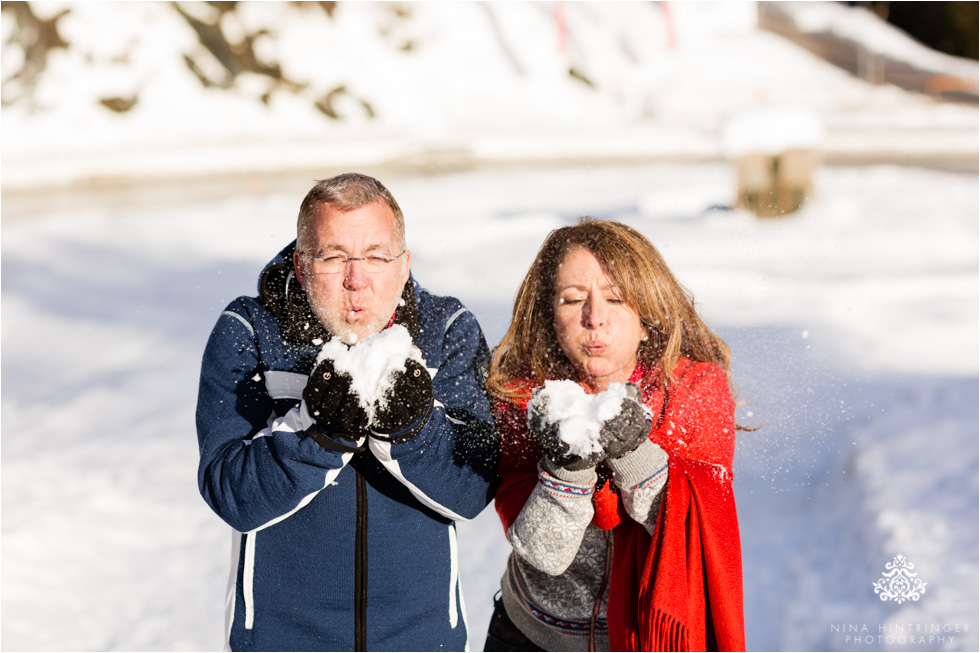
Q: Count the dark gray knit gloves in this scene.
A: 2